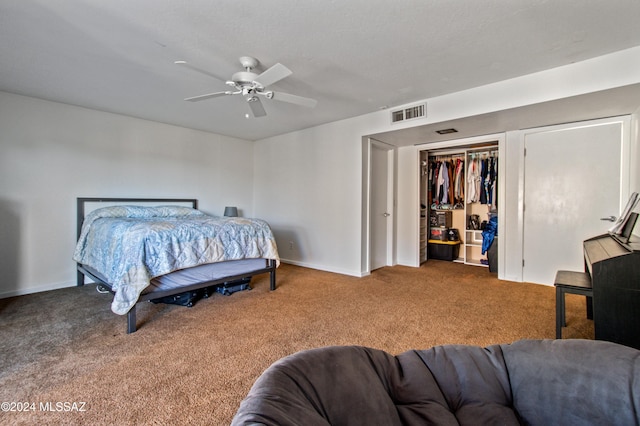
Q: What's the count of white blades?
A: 5